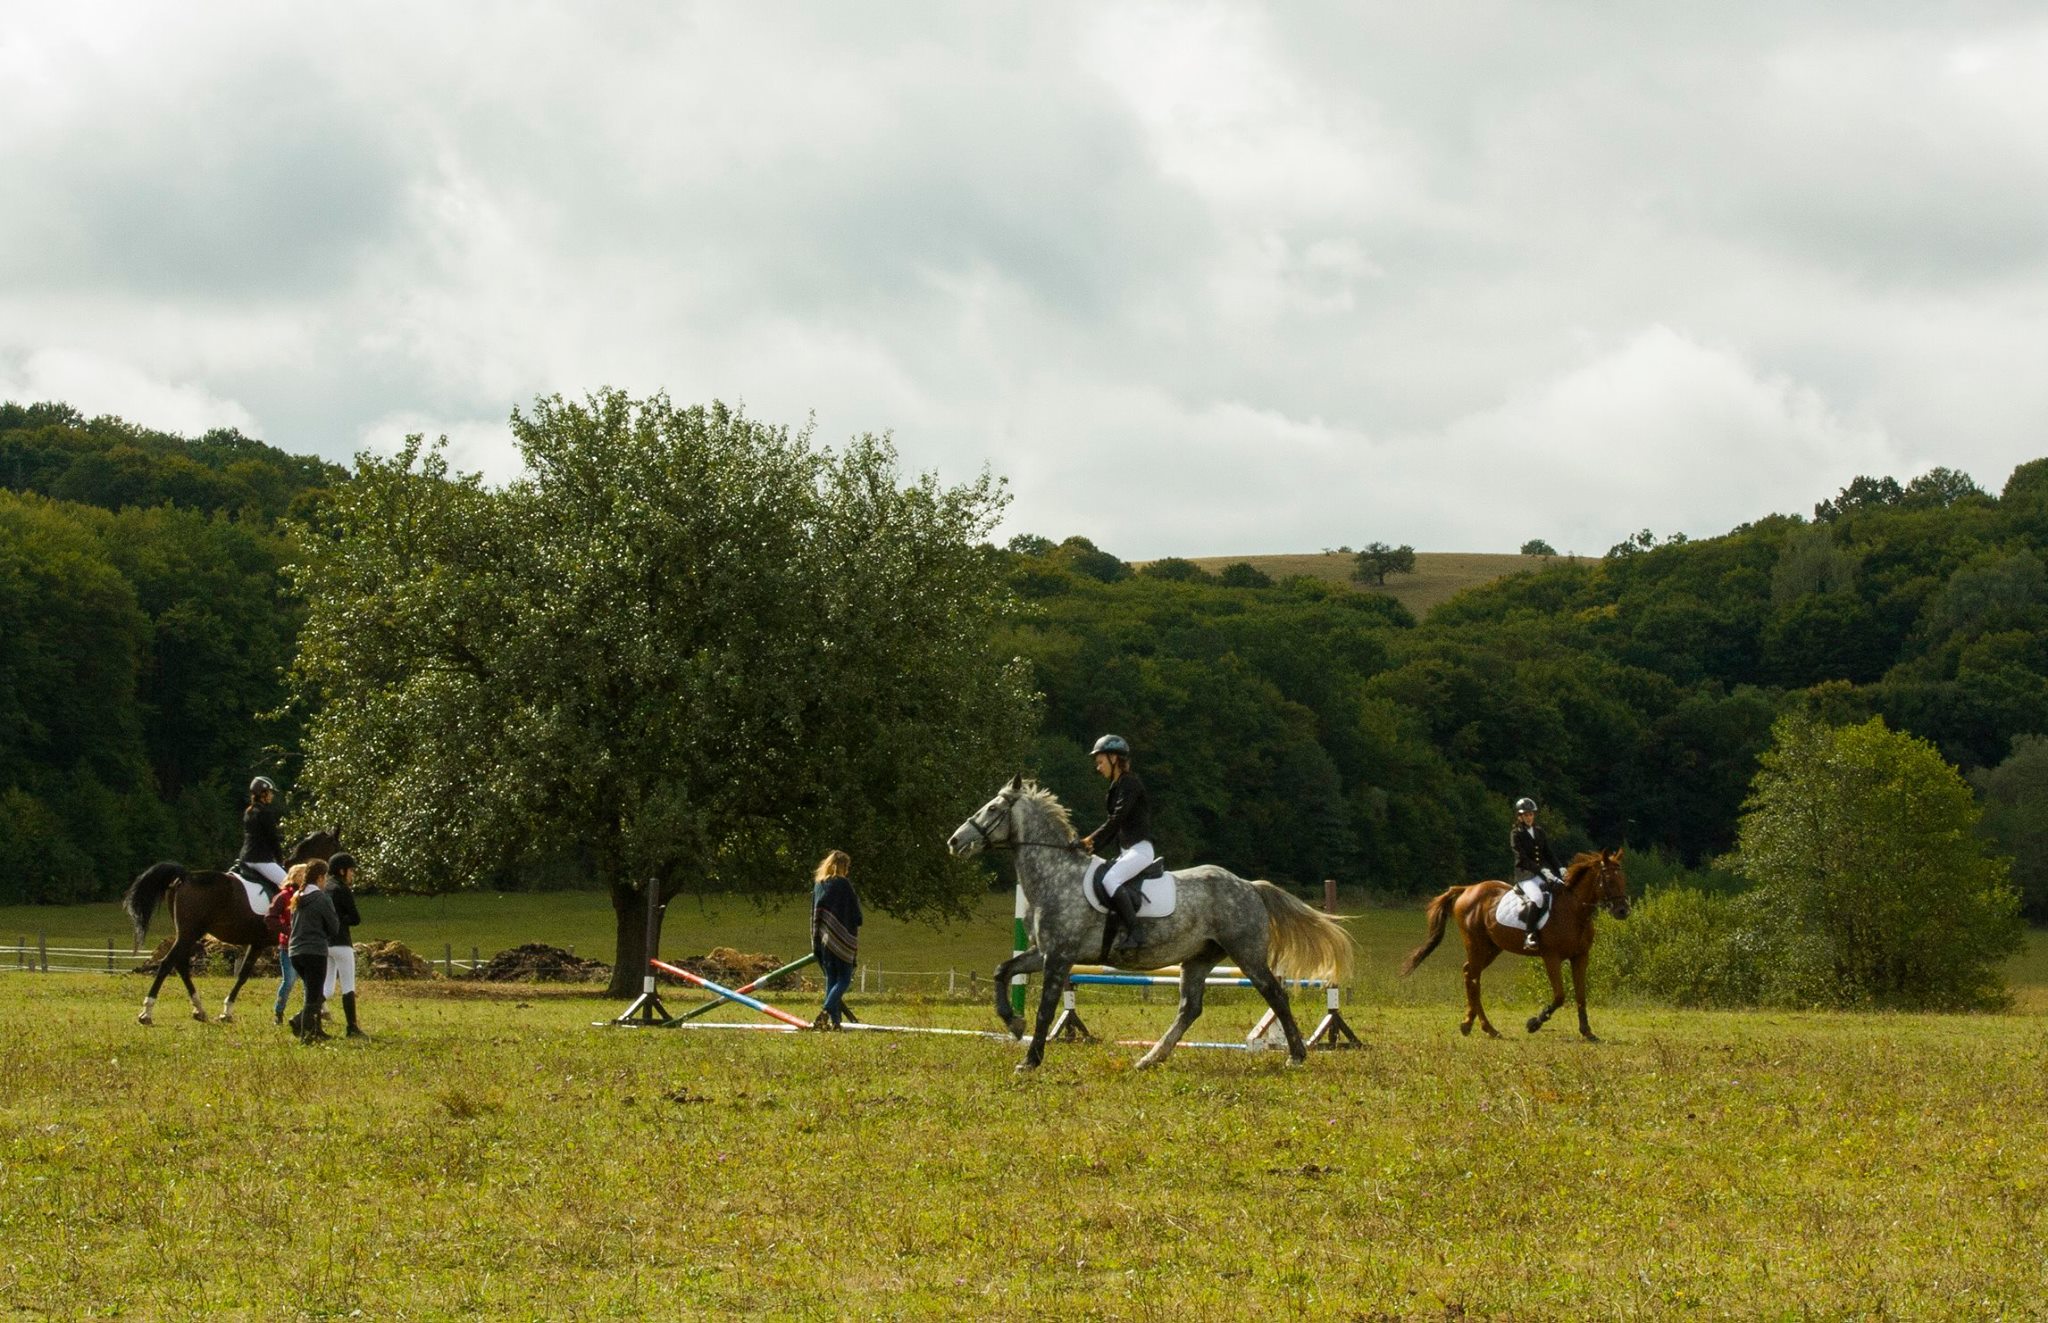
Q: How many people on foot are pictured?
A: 4